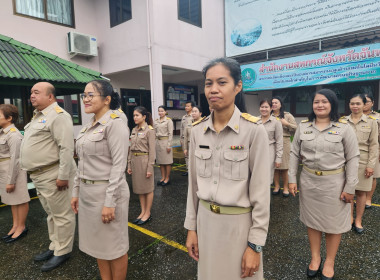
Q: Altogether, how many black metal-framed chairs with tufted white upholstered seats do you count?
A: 0